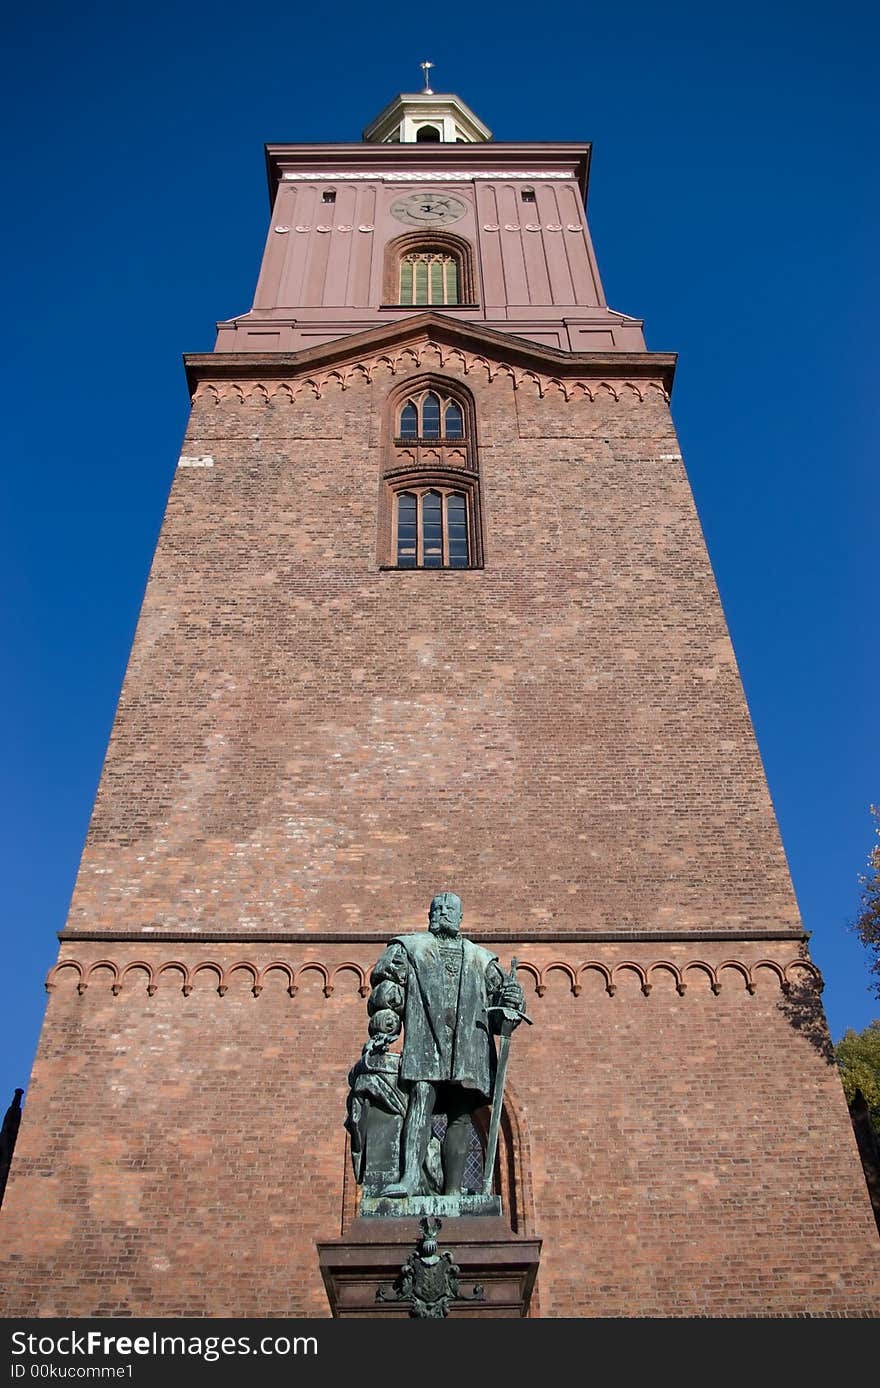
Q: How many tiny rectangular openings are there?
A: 2